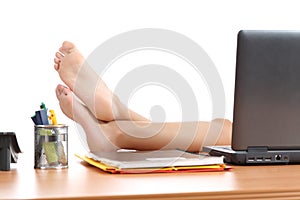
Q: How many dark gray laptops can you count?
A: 1